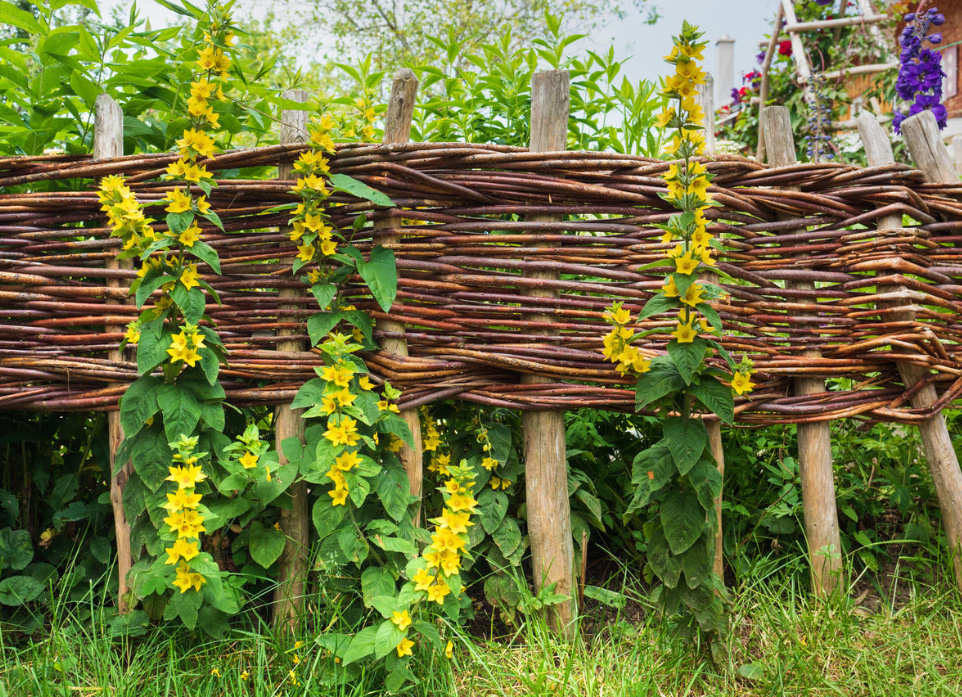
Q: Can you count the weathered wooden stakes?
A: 8